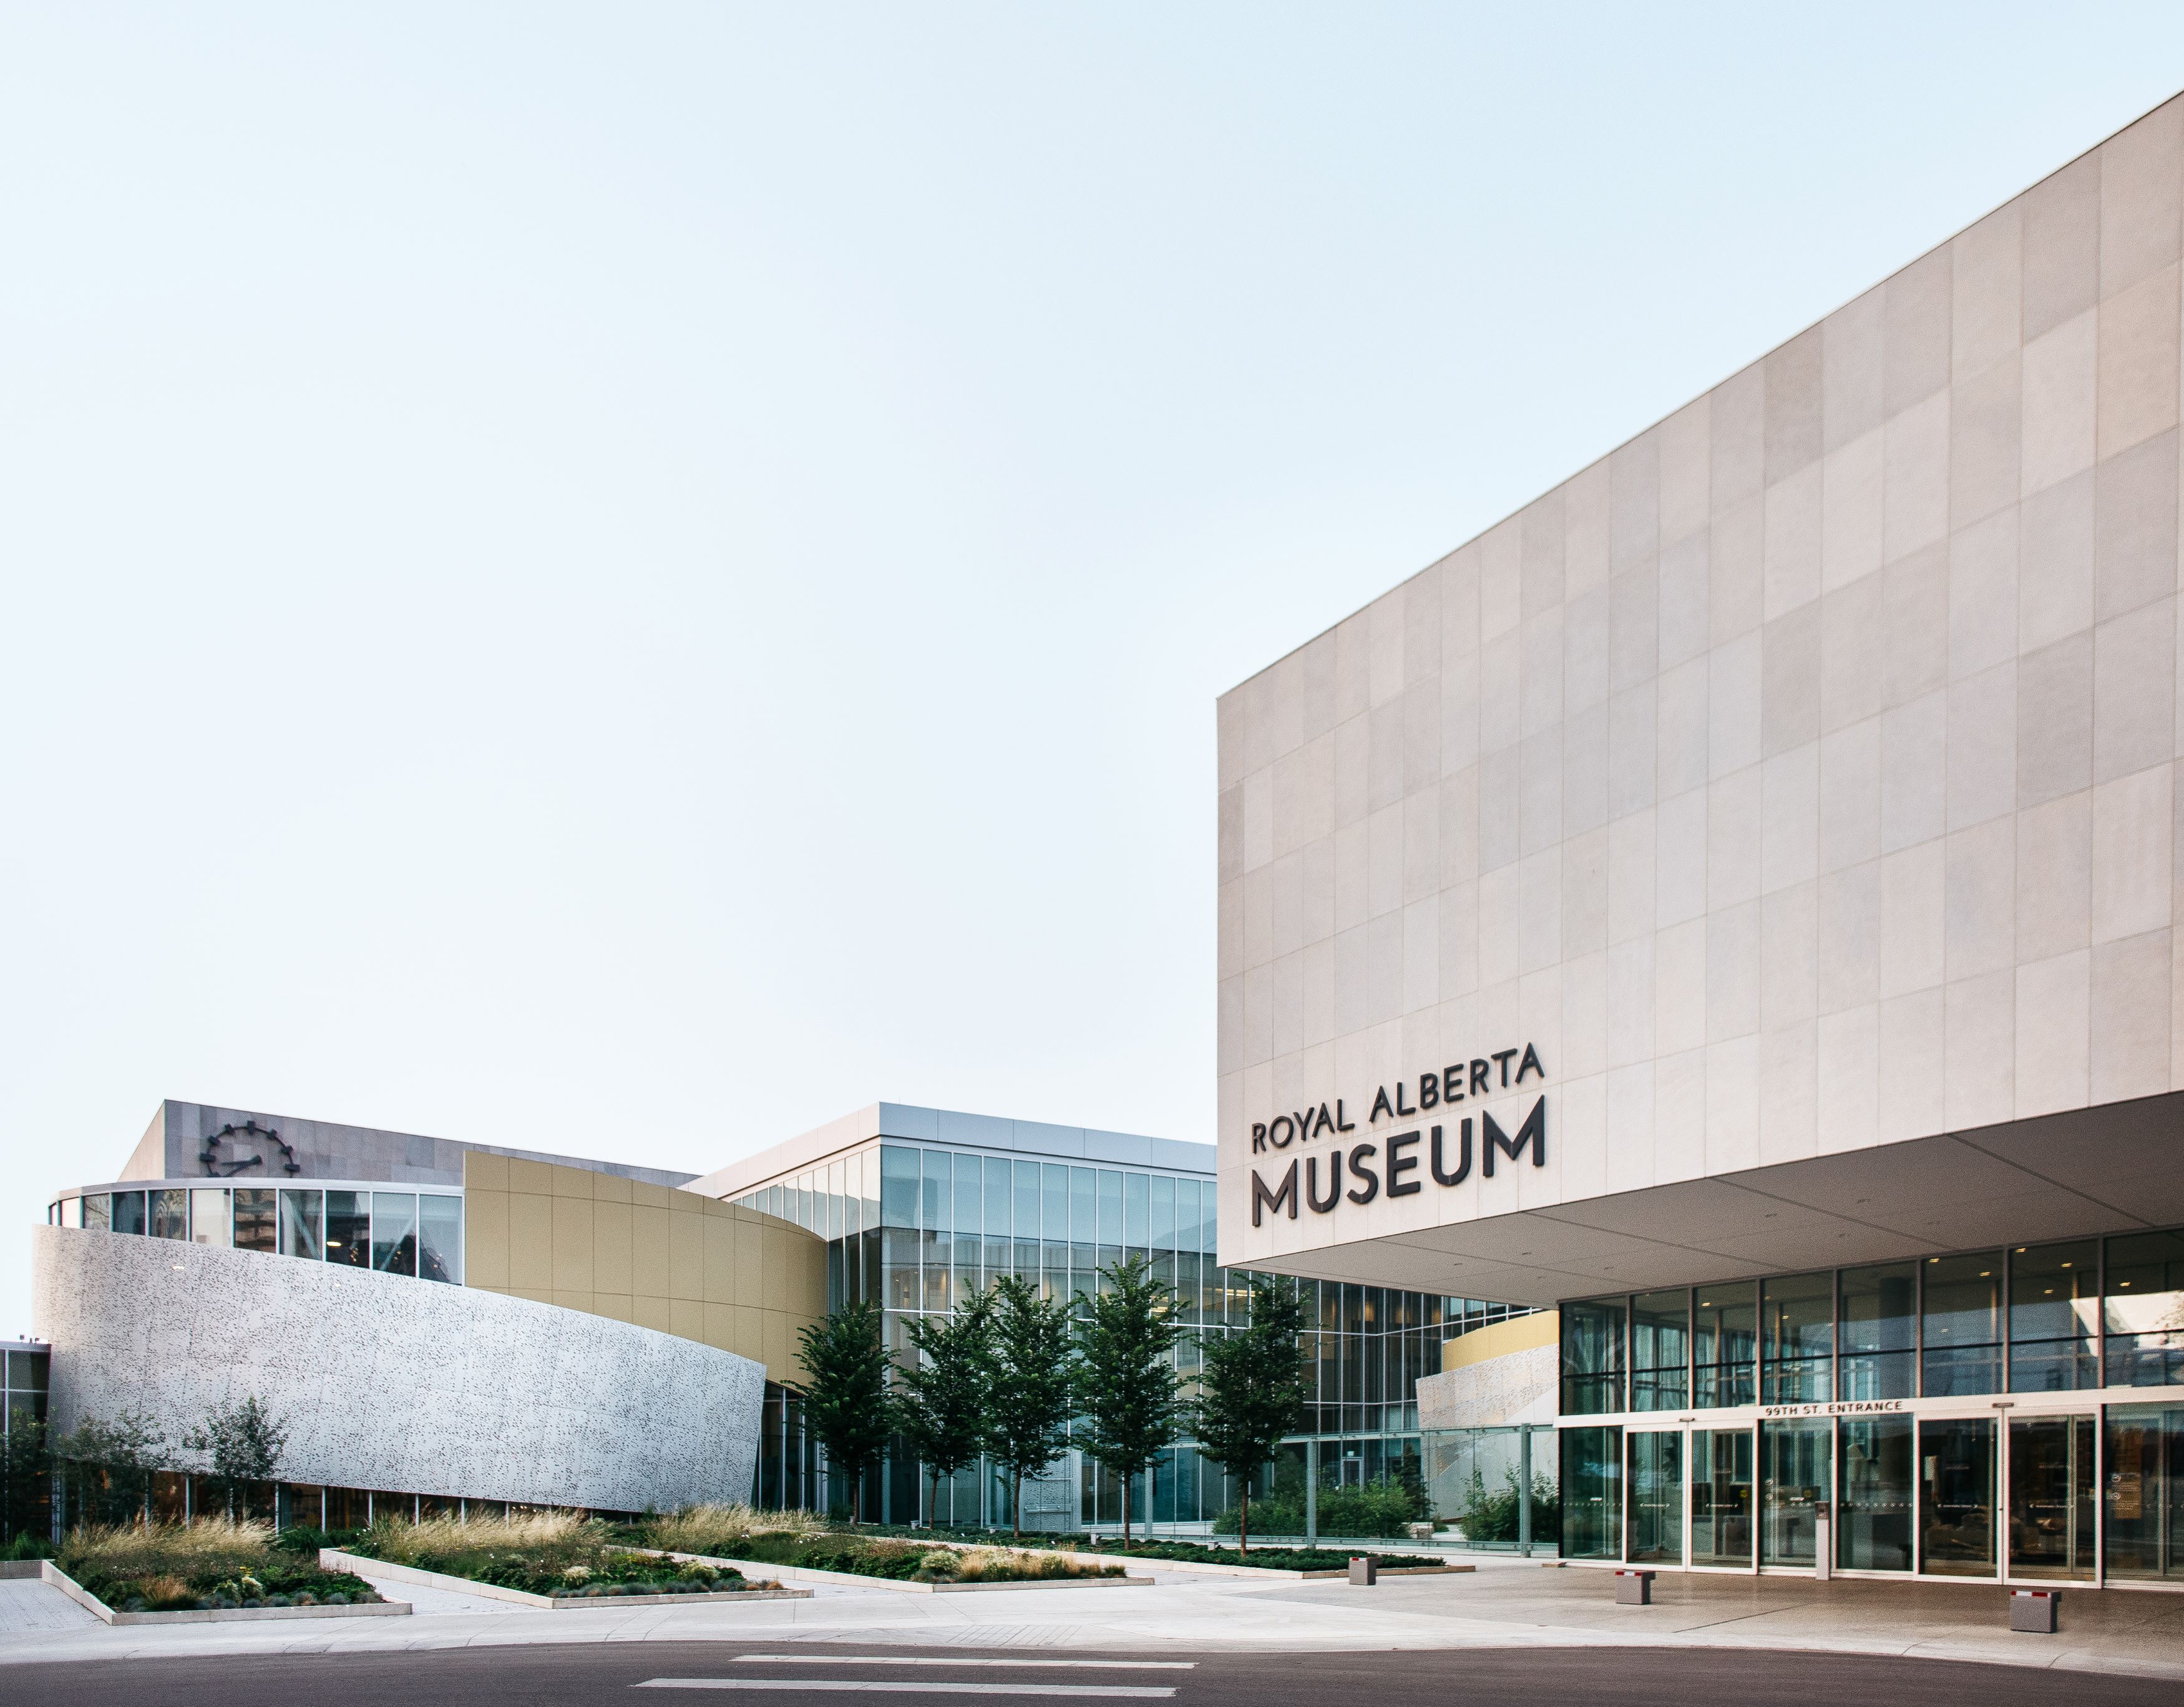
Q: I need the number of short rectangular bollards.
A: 3